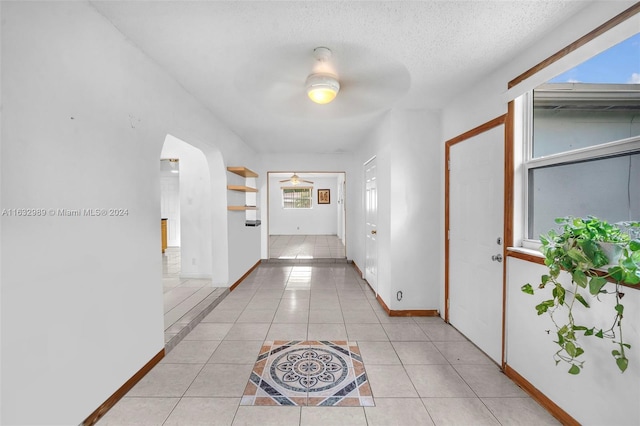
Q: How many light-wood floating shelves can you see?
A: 3